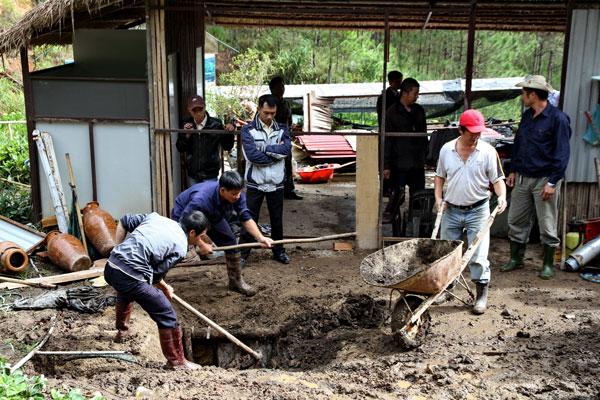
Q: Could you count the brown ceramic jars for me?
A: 3